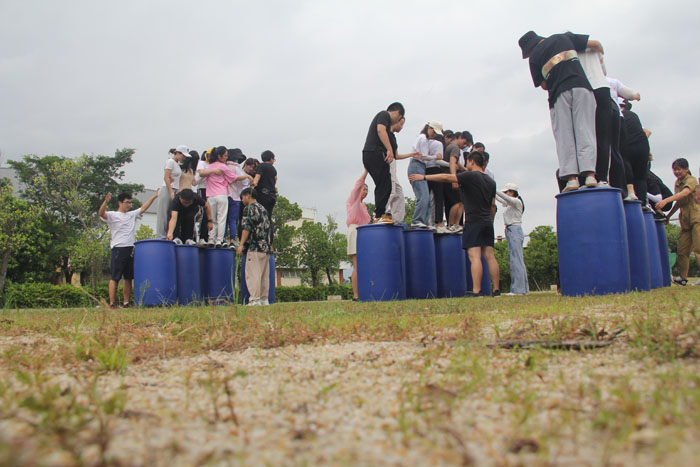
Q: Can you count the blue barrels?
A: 12